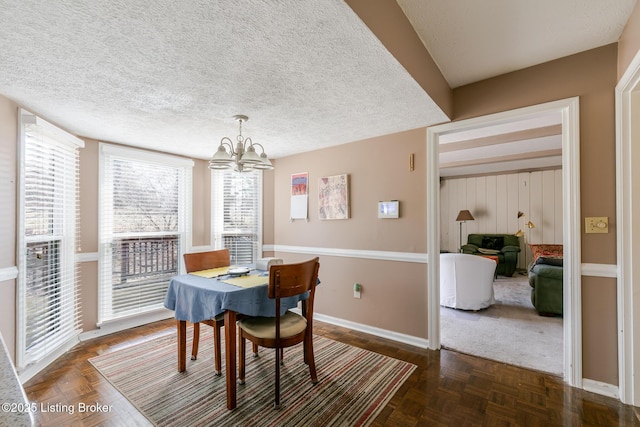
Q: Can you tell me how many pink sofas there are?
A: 0